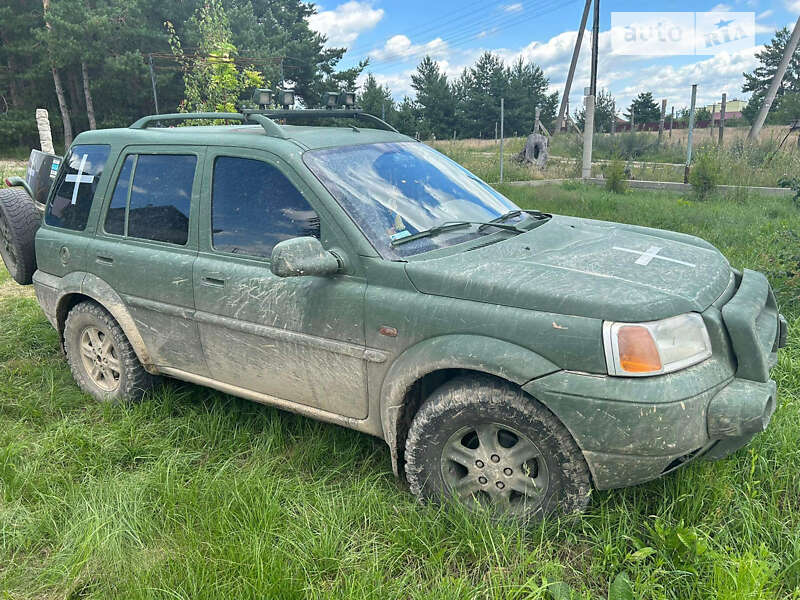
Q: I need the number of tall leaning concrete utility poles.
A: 2